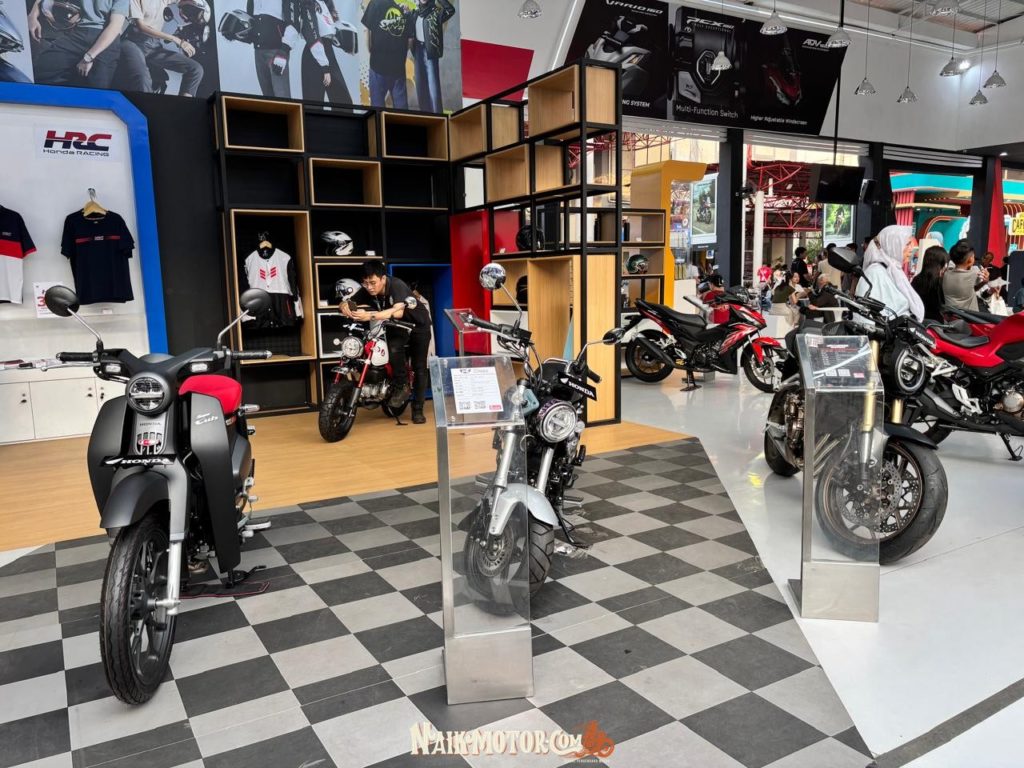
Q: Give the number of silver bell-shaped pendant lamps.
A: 10